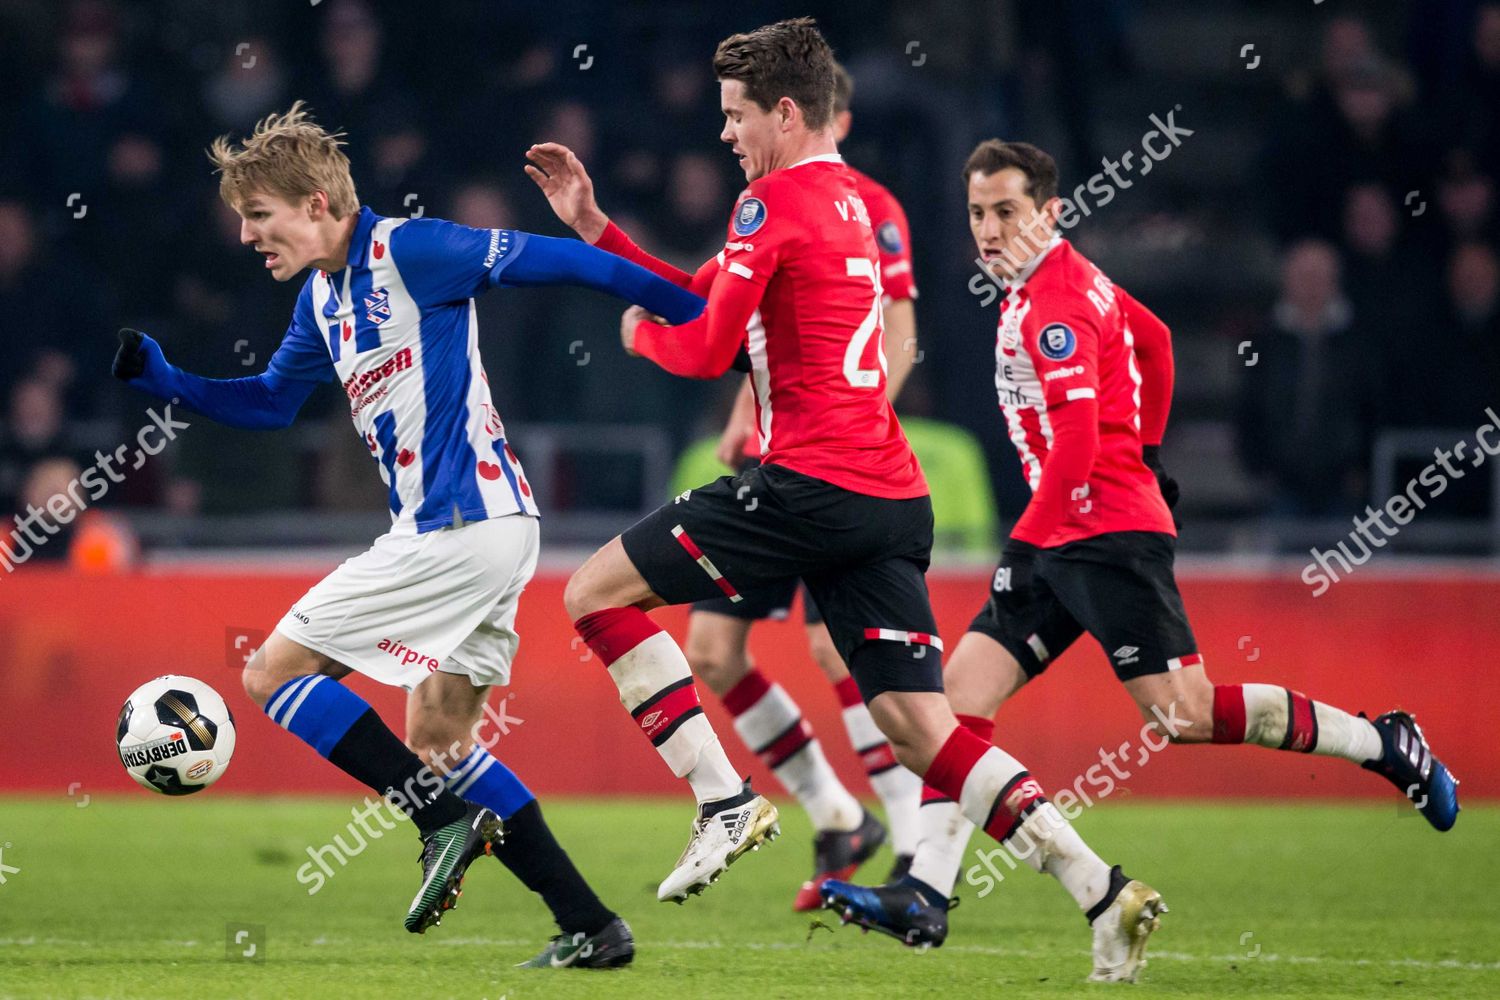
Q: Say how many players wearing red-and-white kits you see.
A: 3